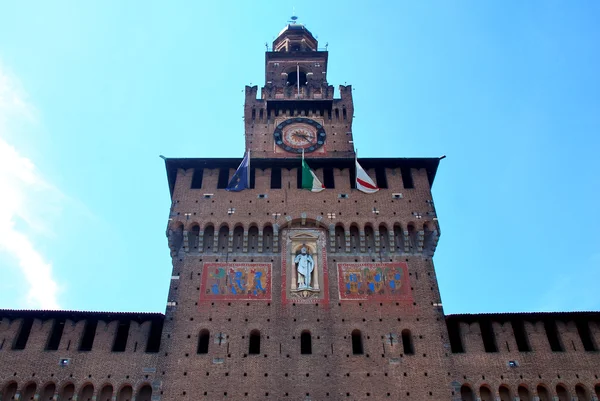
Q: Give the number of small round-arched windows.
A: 5